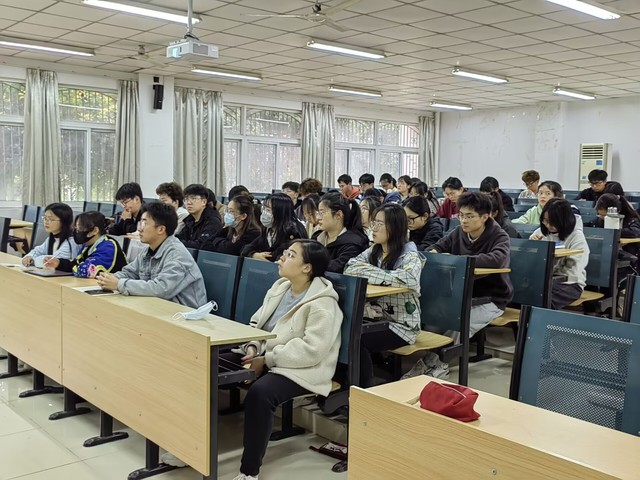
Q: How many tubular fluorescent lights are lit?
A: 9